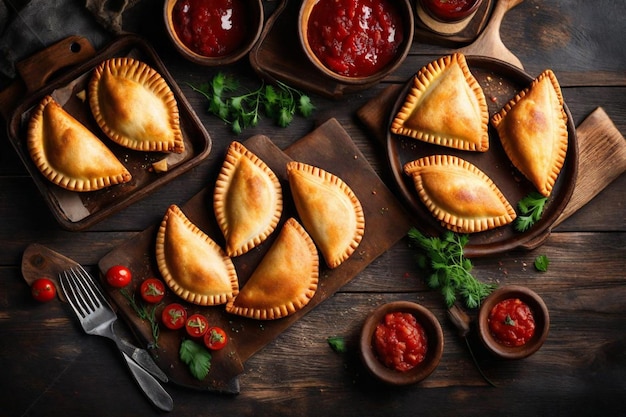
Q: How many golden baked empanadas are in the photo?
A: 9